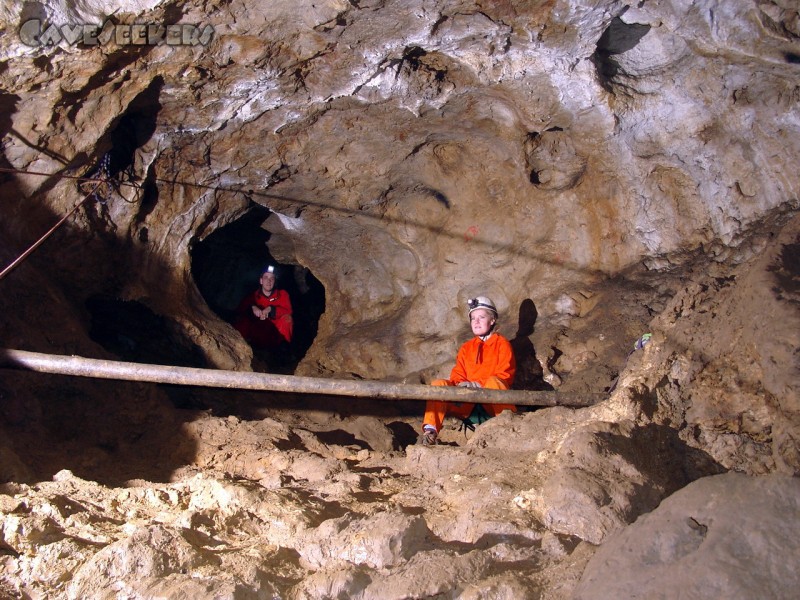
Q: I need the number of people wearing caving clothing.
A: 2